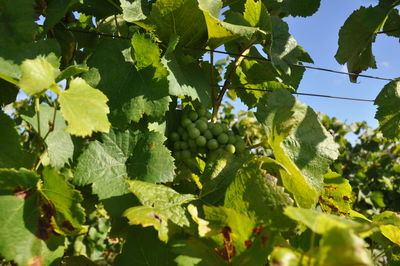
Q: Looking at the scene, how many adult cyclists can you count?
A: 0